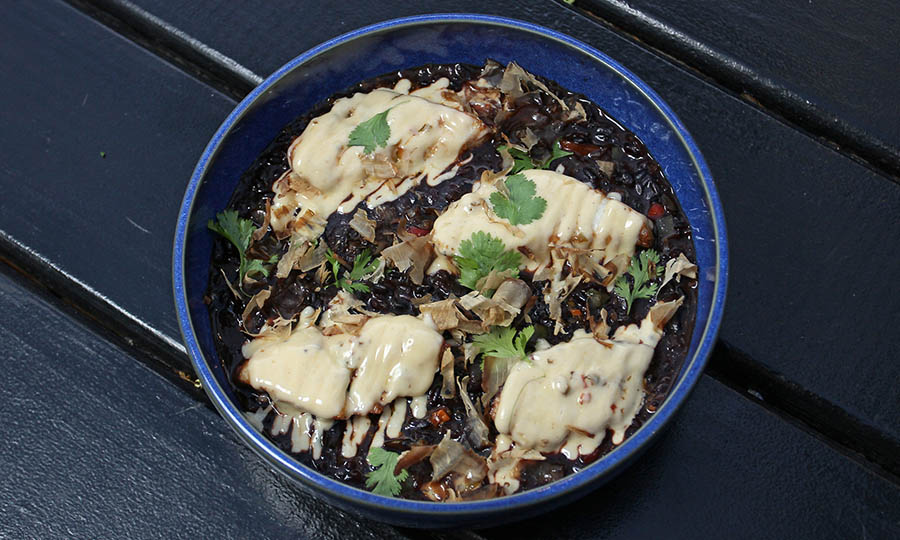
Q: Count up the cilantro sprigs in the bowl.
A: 9